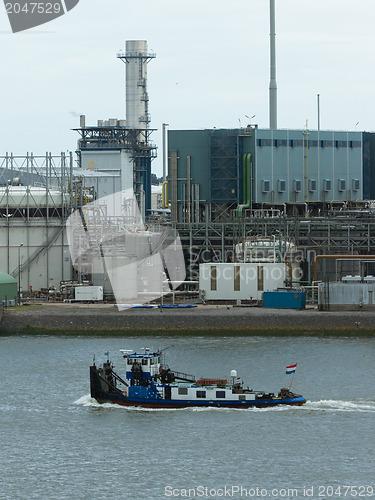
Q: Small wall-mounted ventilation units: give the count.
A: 7